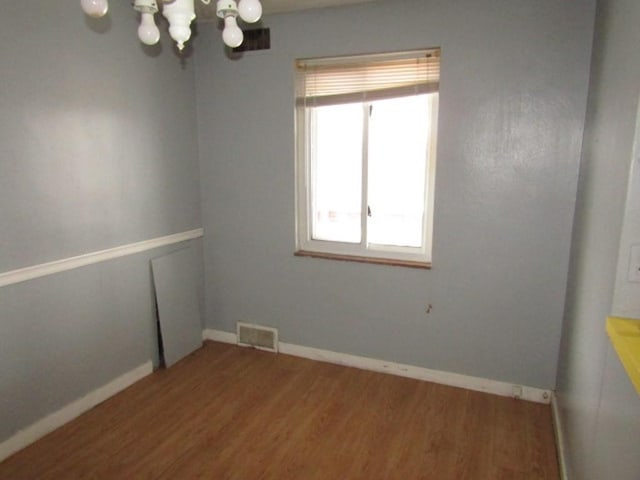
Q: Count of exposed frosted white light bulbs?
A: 4